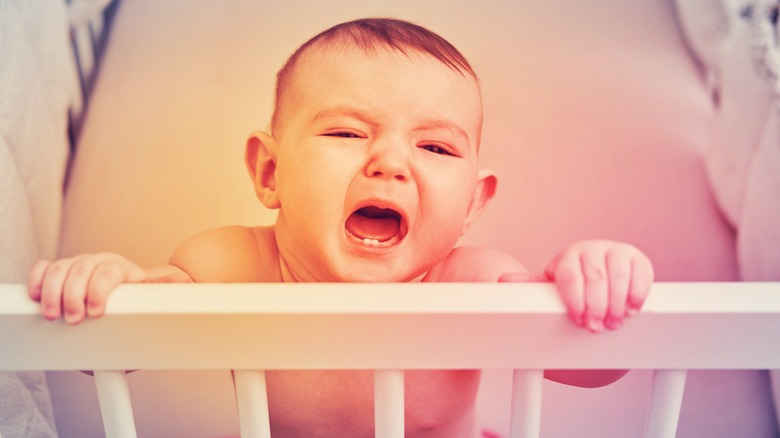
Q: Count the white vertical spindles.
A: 5